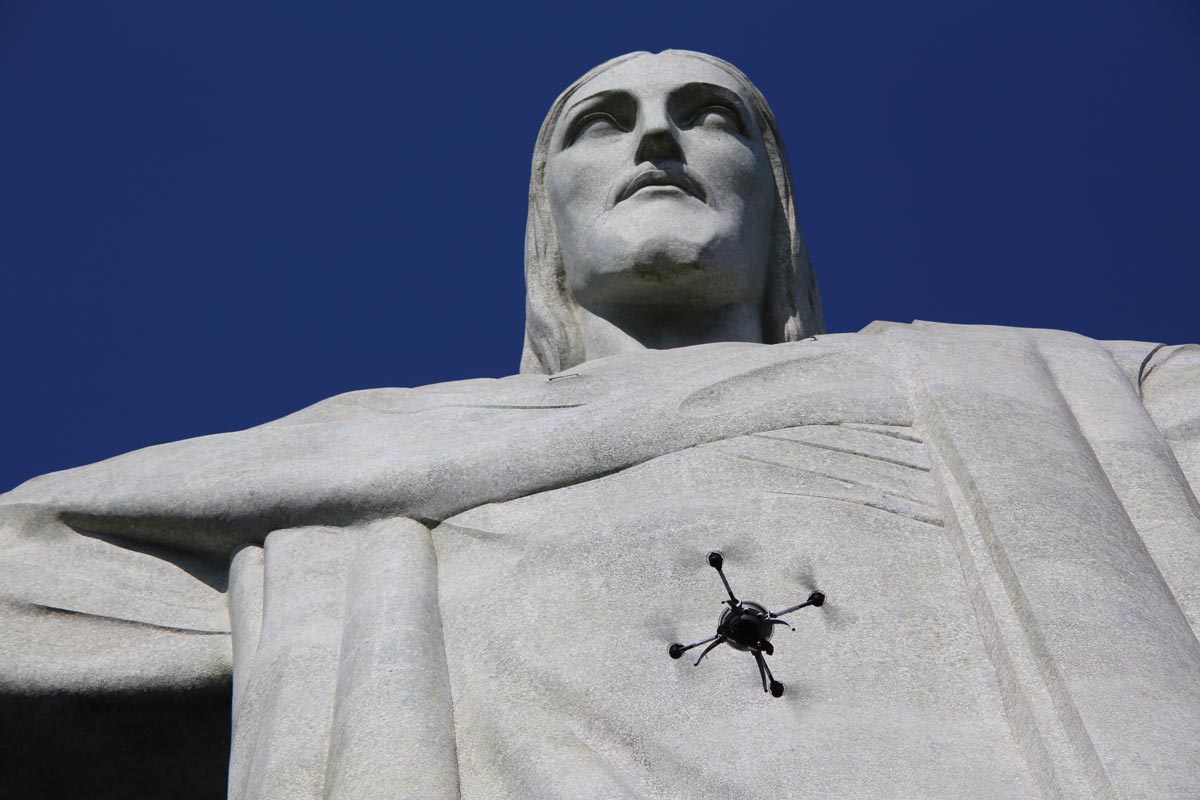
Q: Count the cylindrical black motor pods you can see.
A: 4